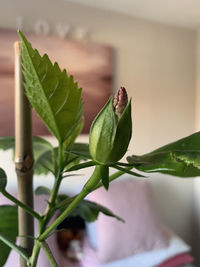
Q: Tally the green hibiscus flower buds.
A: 1